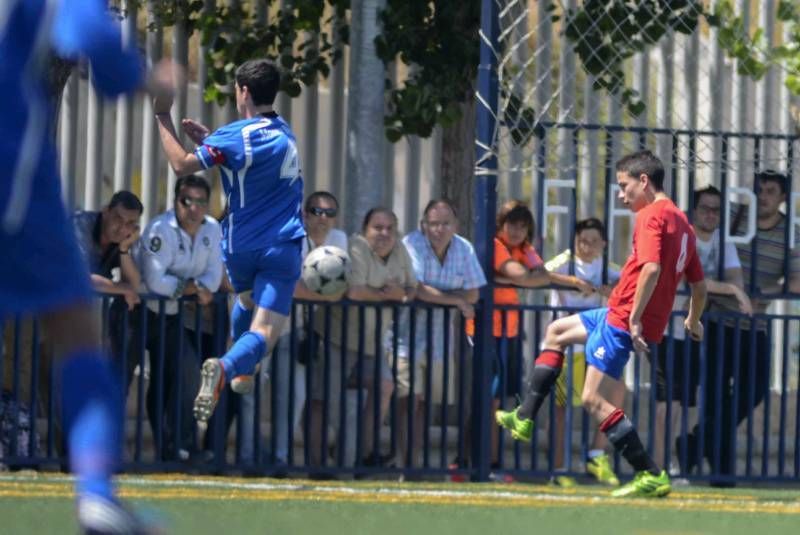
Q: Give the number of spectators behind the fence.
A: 9